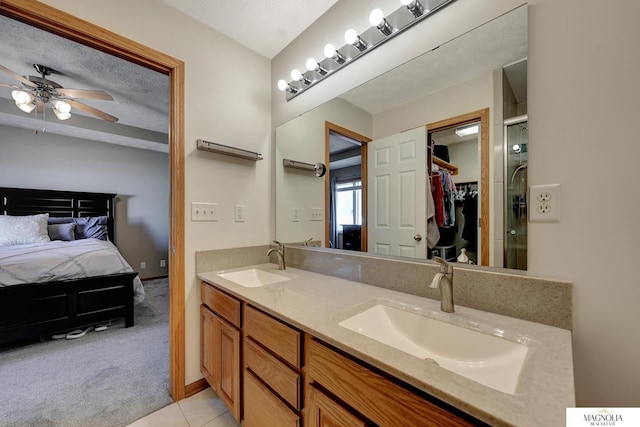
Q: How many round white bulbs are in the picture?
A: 7